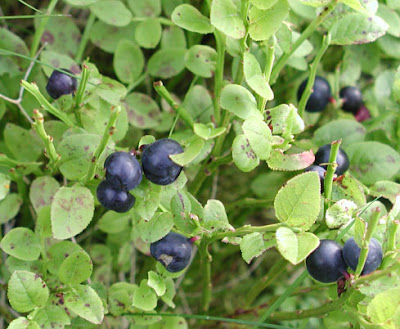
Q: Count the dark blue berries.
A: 11